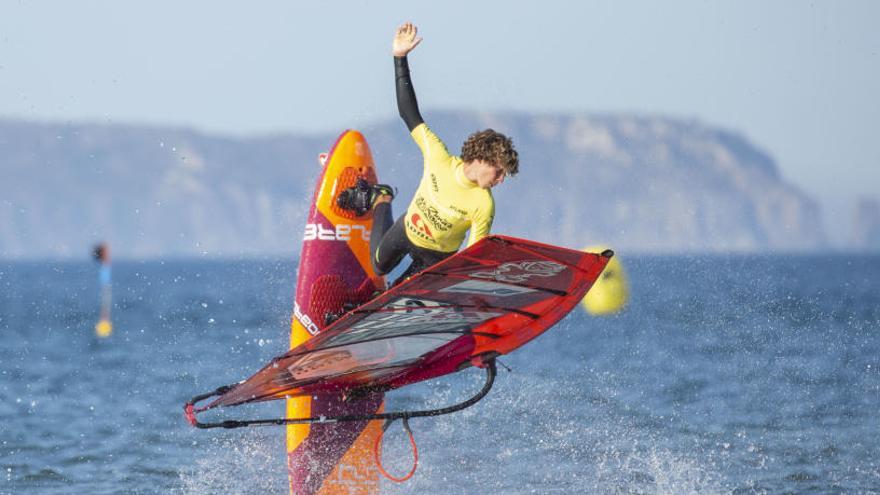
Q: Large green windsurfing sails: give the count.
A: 0